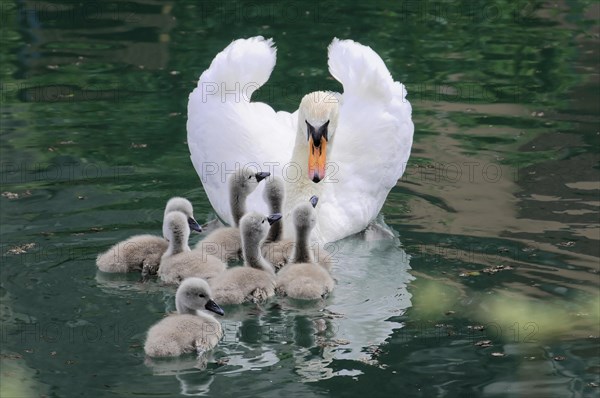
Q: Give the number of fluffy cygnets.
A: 7